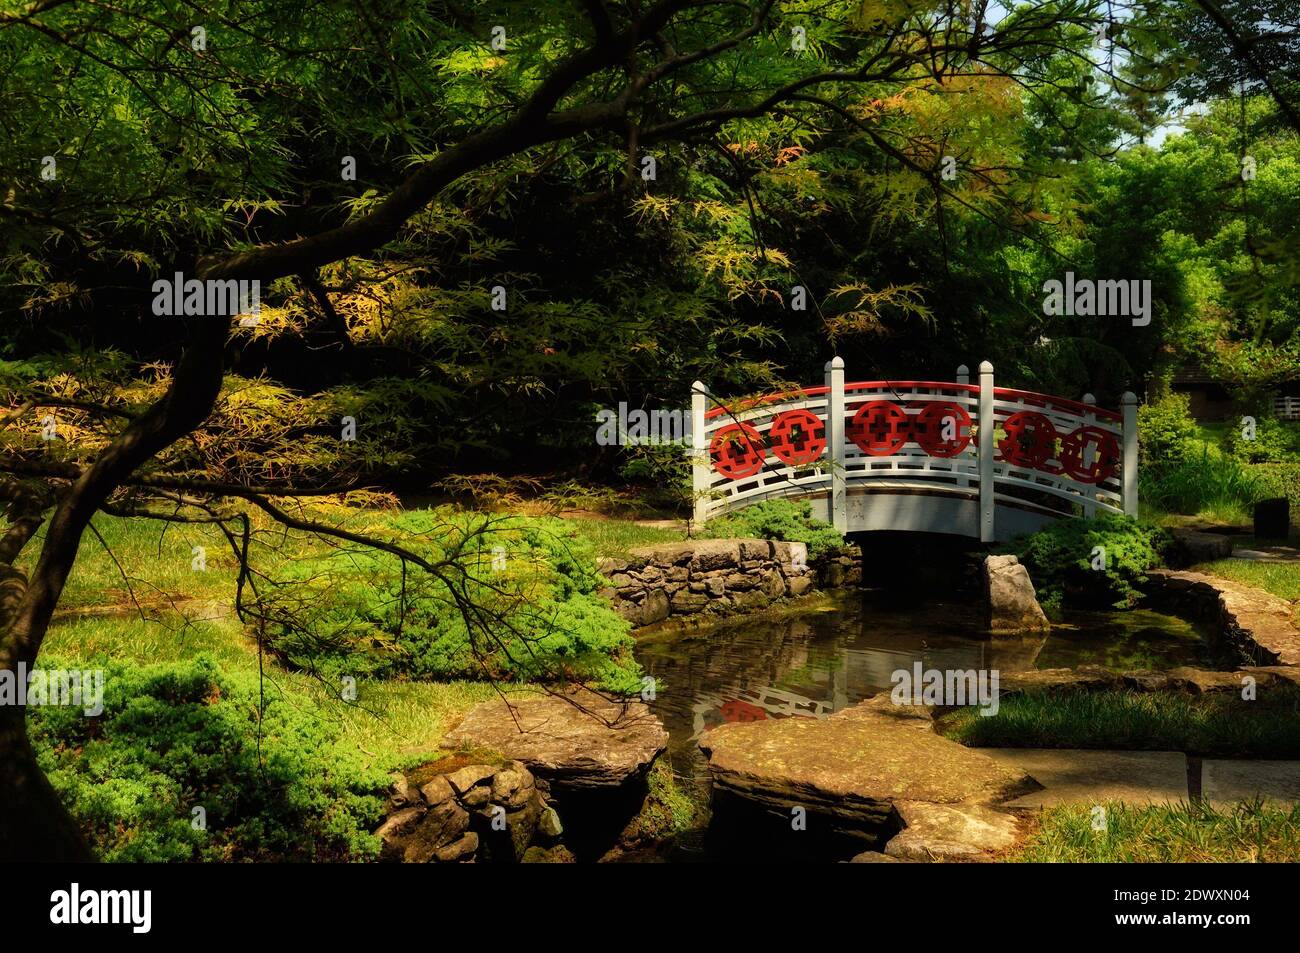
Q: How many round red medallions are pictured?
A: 6